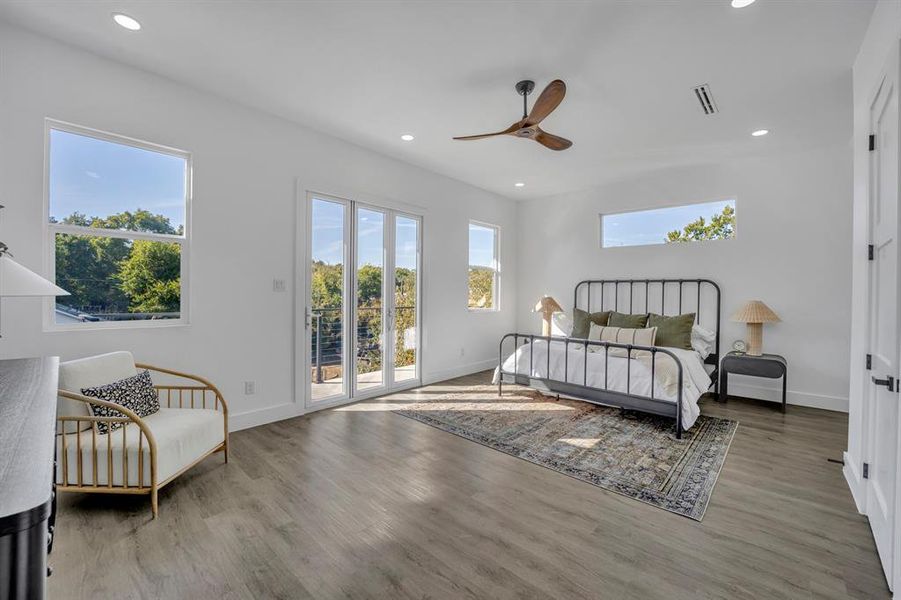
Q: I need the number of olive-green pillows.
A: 3